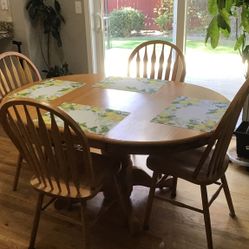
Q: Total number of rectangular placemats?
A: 4